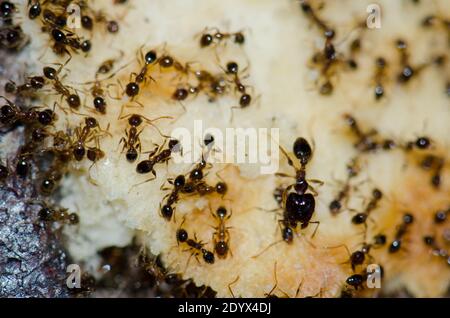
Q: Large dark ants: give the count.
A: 1